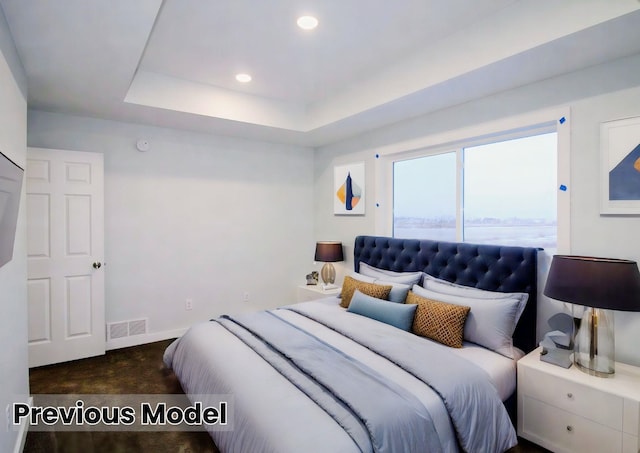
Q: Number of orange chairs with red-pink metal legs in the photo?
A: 0